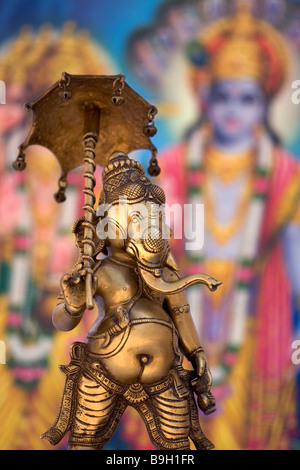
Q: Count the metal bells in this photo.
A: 6